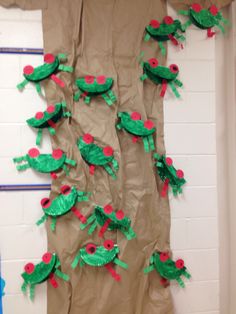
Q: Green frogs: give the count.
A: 15